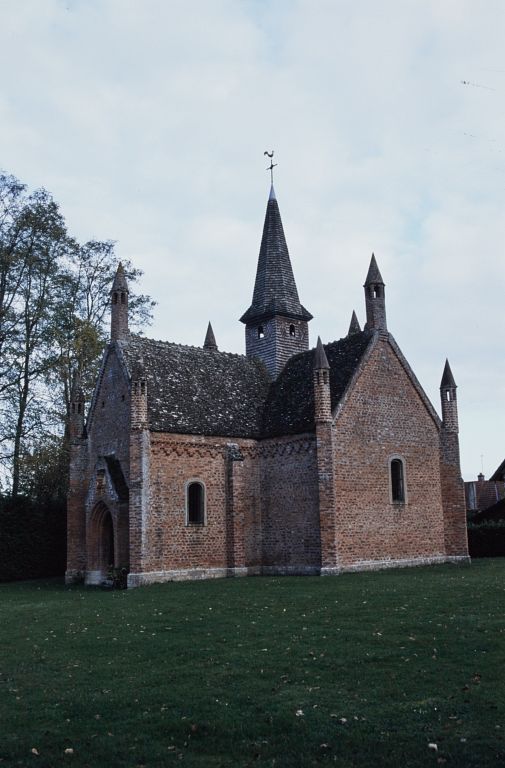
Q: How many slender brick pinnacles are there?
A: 8